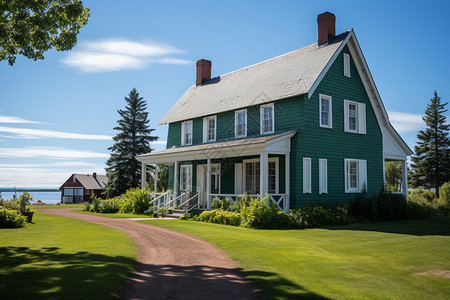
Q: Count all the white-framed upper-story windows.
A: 6